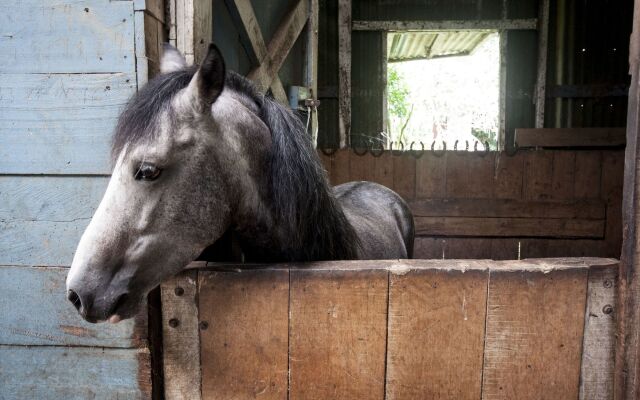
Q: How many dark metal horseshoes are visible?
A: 9